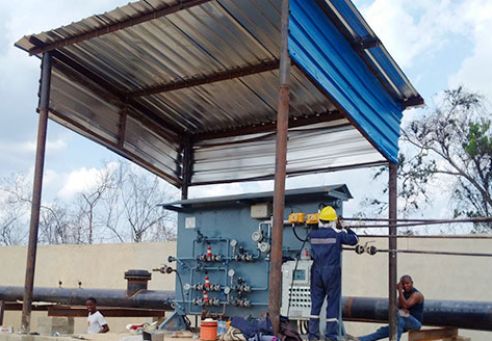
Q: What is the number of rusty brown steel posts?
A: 4